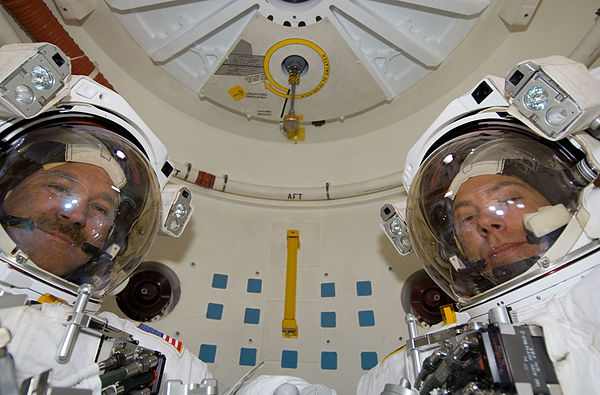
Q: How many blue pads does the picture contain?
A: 13